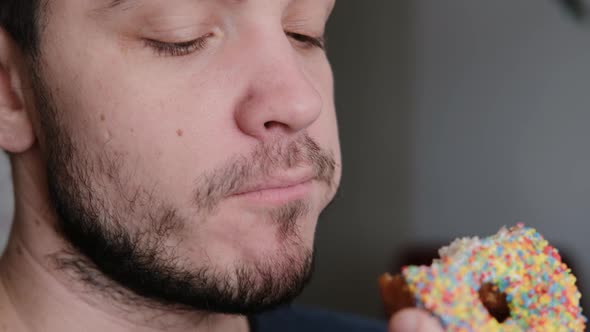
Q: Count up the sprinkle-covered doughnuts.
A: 1